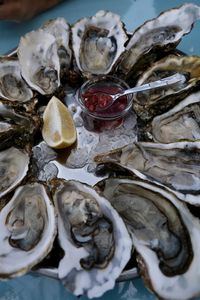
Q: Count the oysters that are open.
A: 13